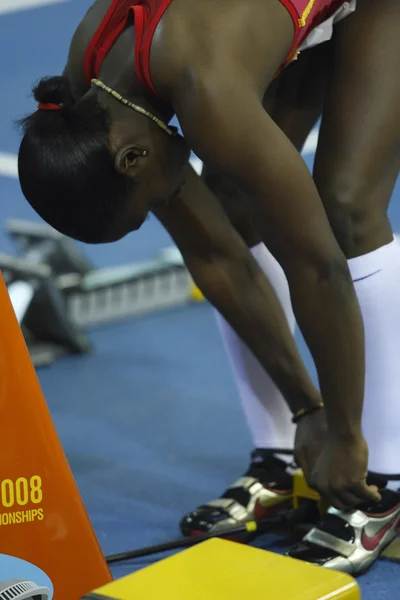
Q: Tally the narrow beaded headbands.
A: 0